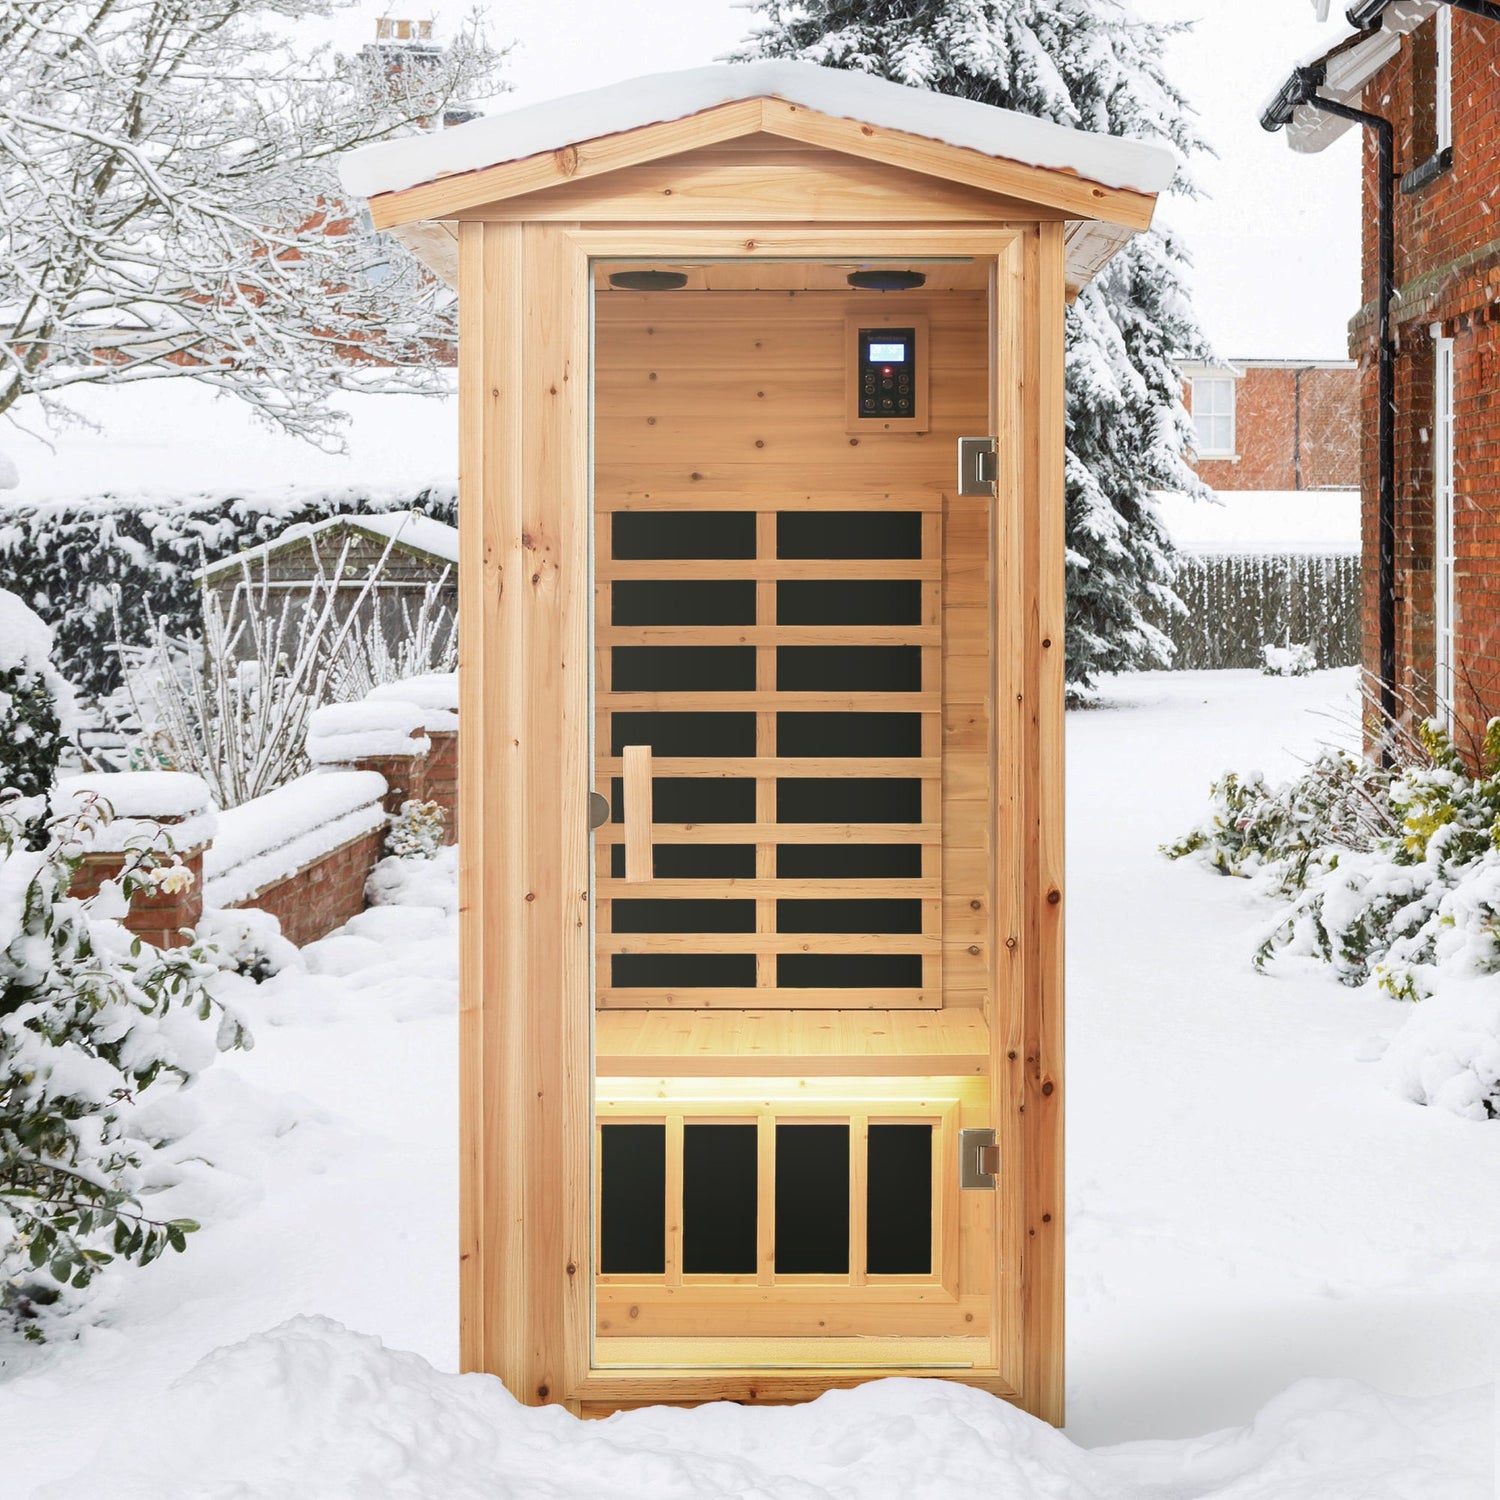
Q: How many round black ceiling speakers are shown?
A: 2